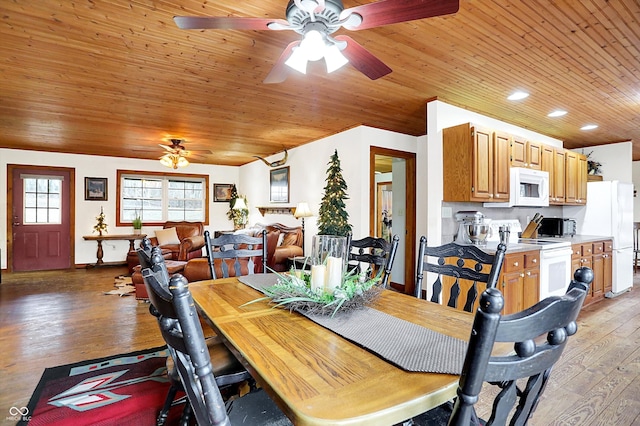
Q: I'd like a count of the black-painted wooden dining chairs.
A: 6